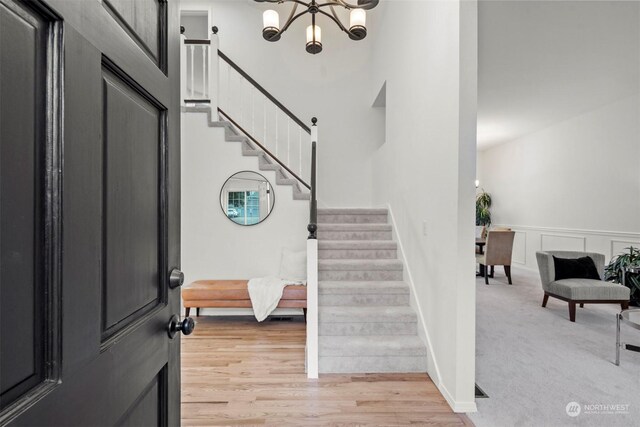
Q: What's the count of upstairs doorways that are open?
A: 1